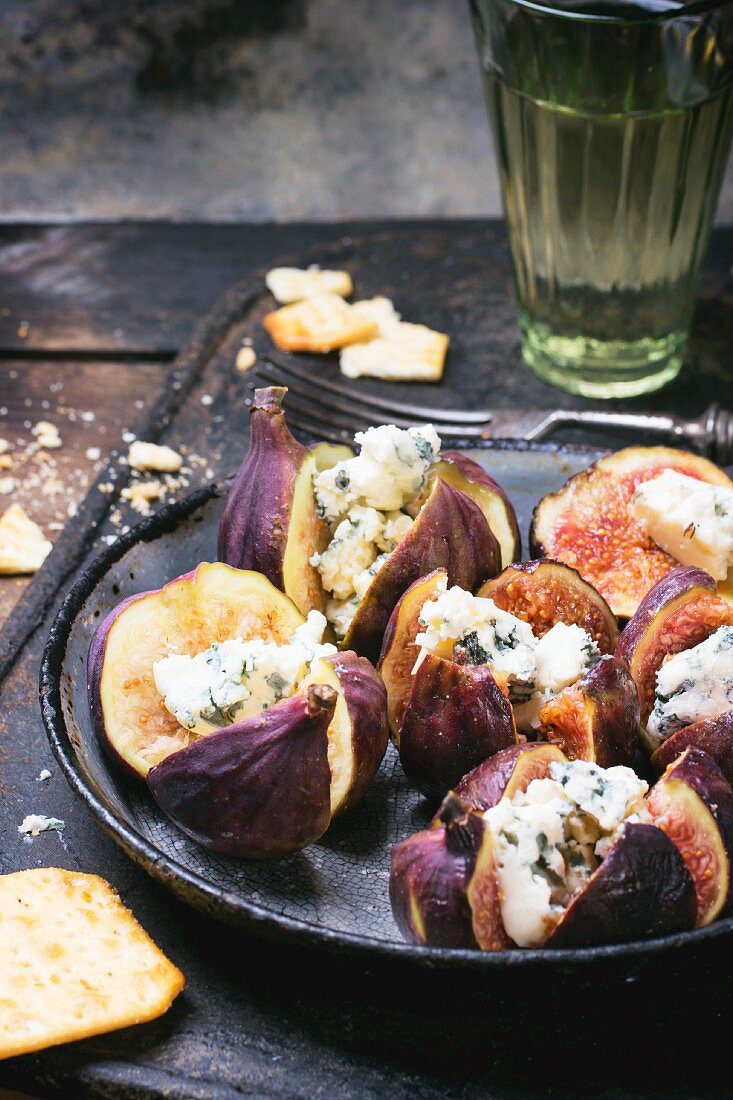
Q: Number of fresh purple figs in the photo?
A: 6